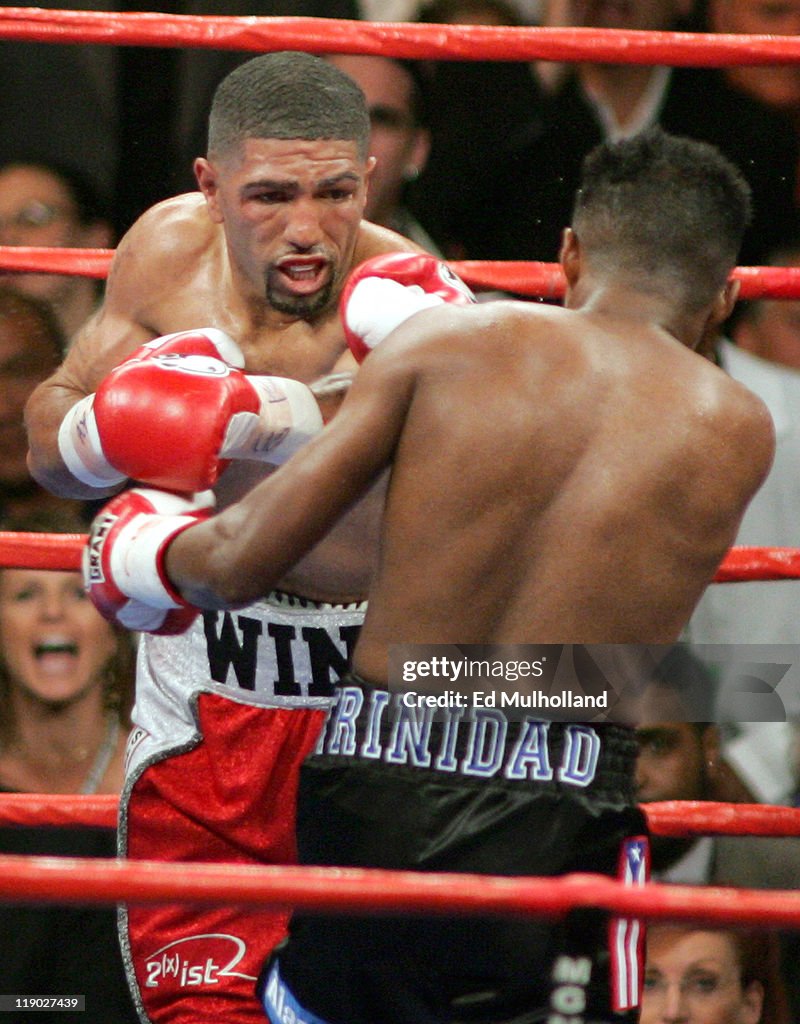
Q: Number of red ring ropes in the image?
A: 5